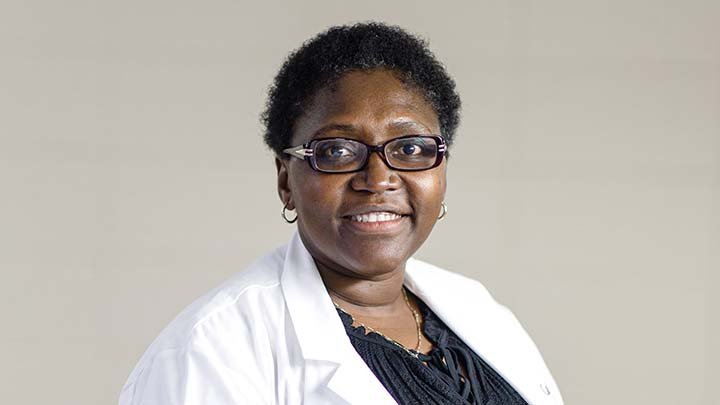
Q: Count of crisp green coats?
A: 0